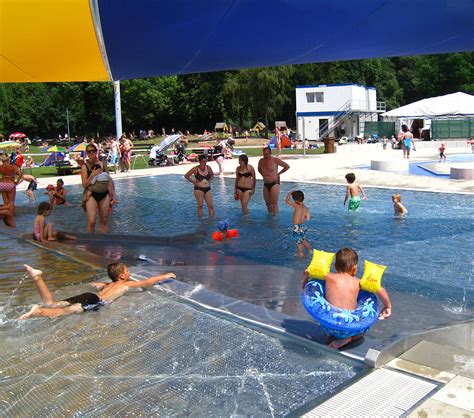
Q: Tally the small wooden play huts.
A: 3